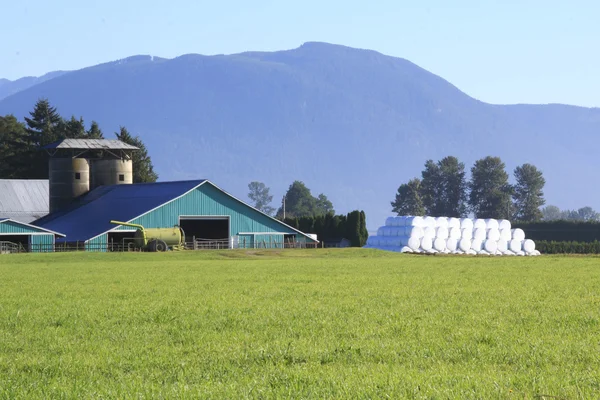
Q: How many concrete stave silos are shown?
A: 2